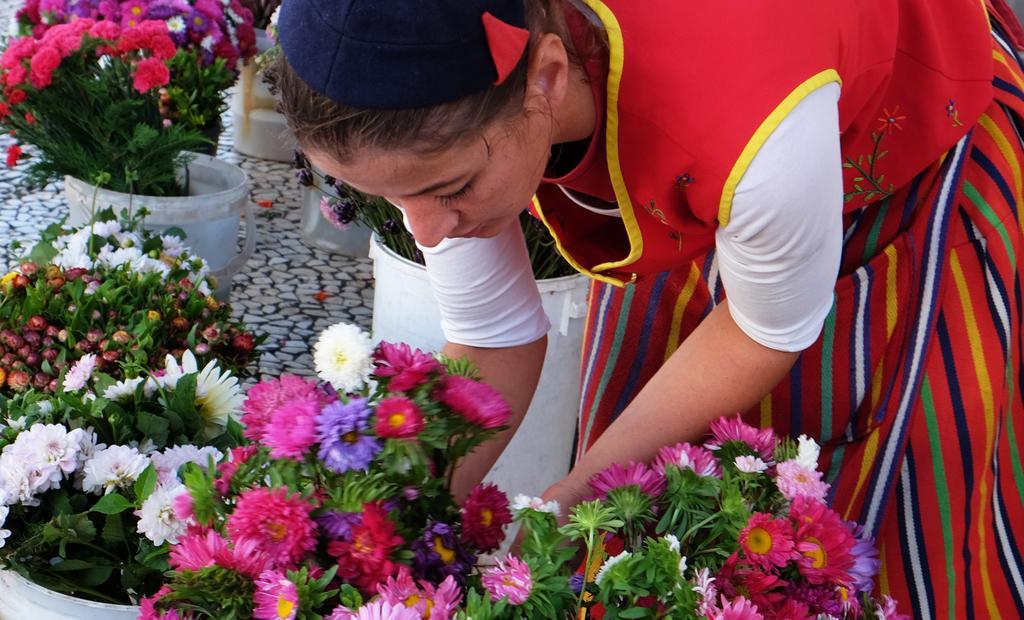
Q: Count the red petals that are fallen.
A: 2